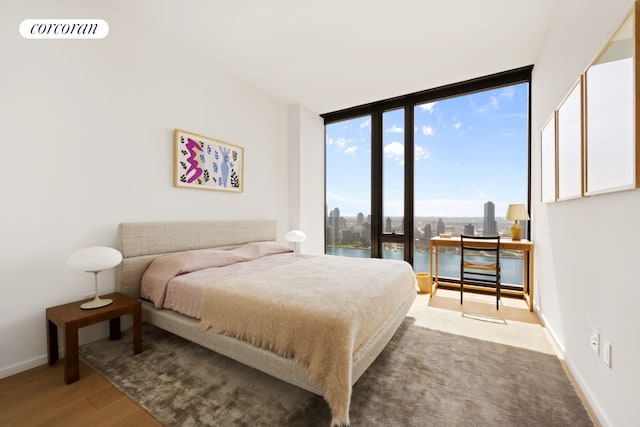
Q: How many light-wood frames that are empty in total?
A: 3